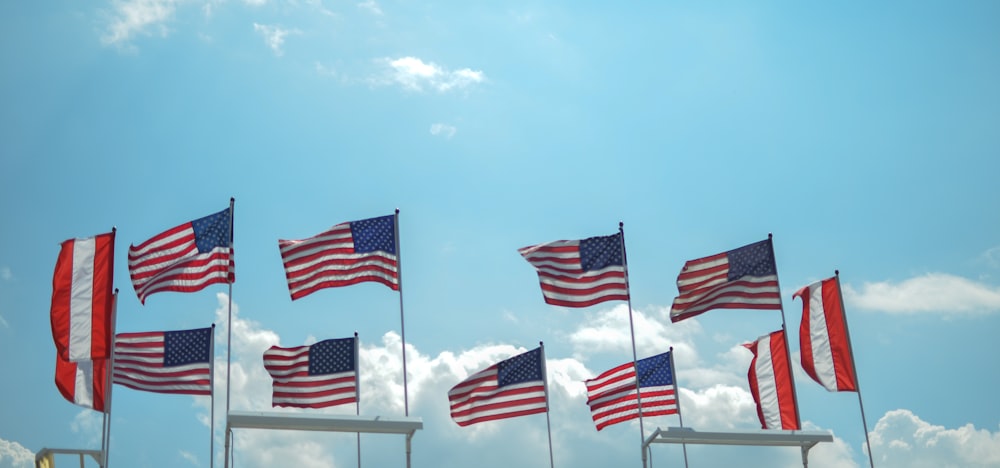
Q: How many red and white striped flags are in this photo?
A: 4